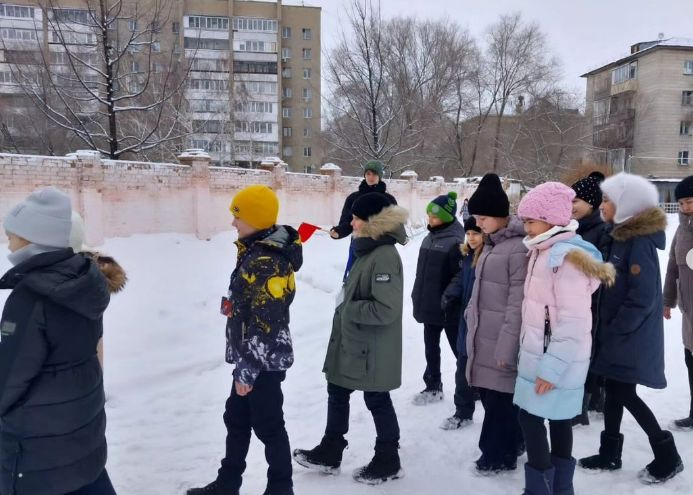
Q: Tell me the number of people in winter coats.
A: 12